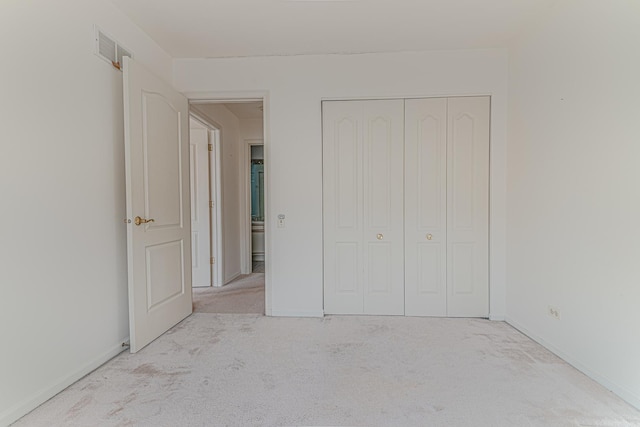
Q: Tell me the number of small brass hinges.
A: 3